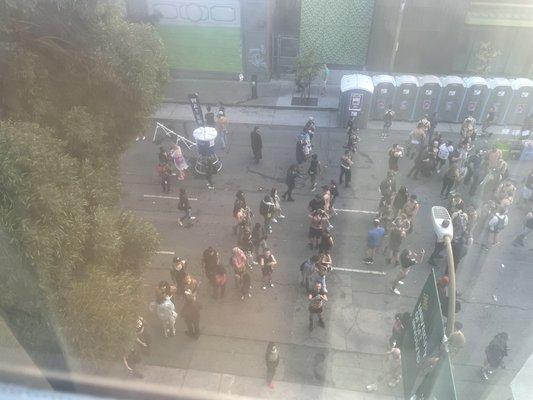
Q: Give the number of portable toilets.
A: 8